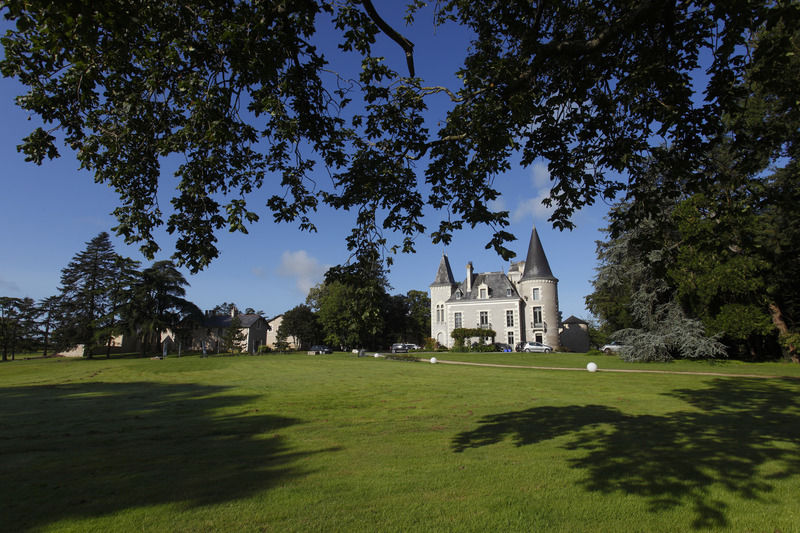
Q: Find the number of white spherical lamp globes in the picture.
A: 3